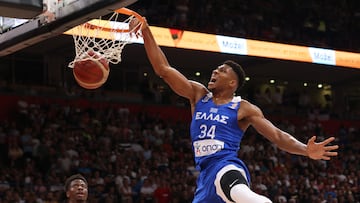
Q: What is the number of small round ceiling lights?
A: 6